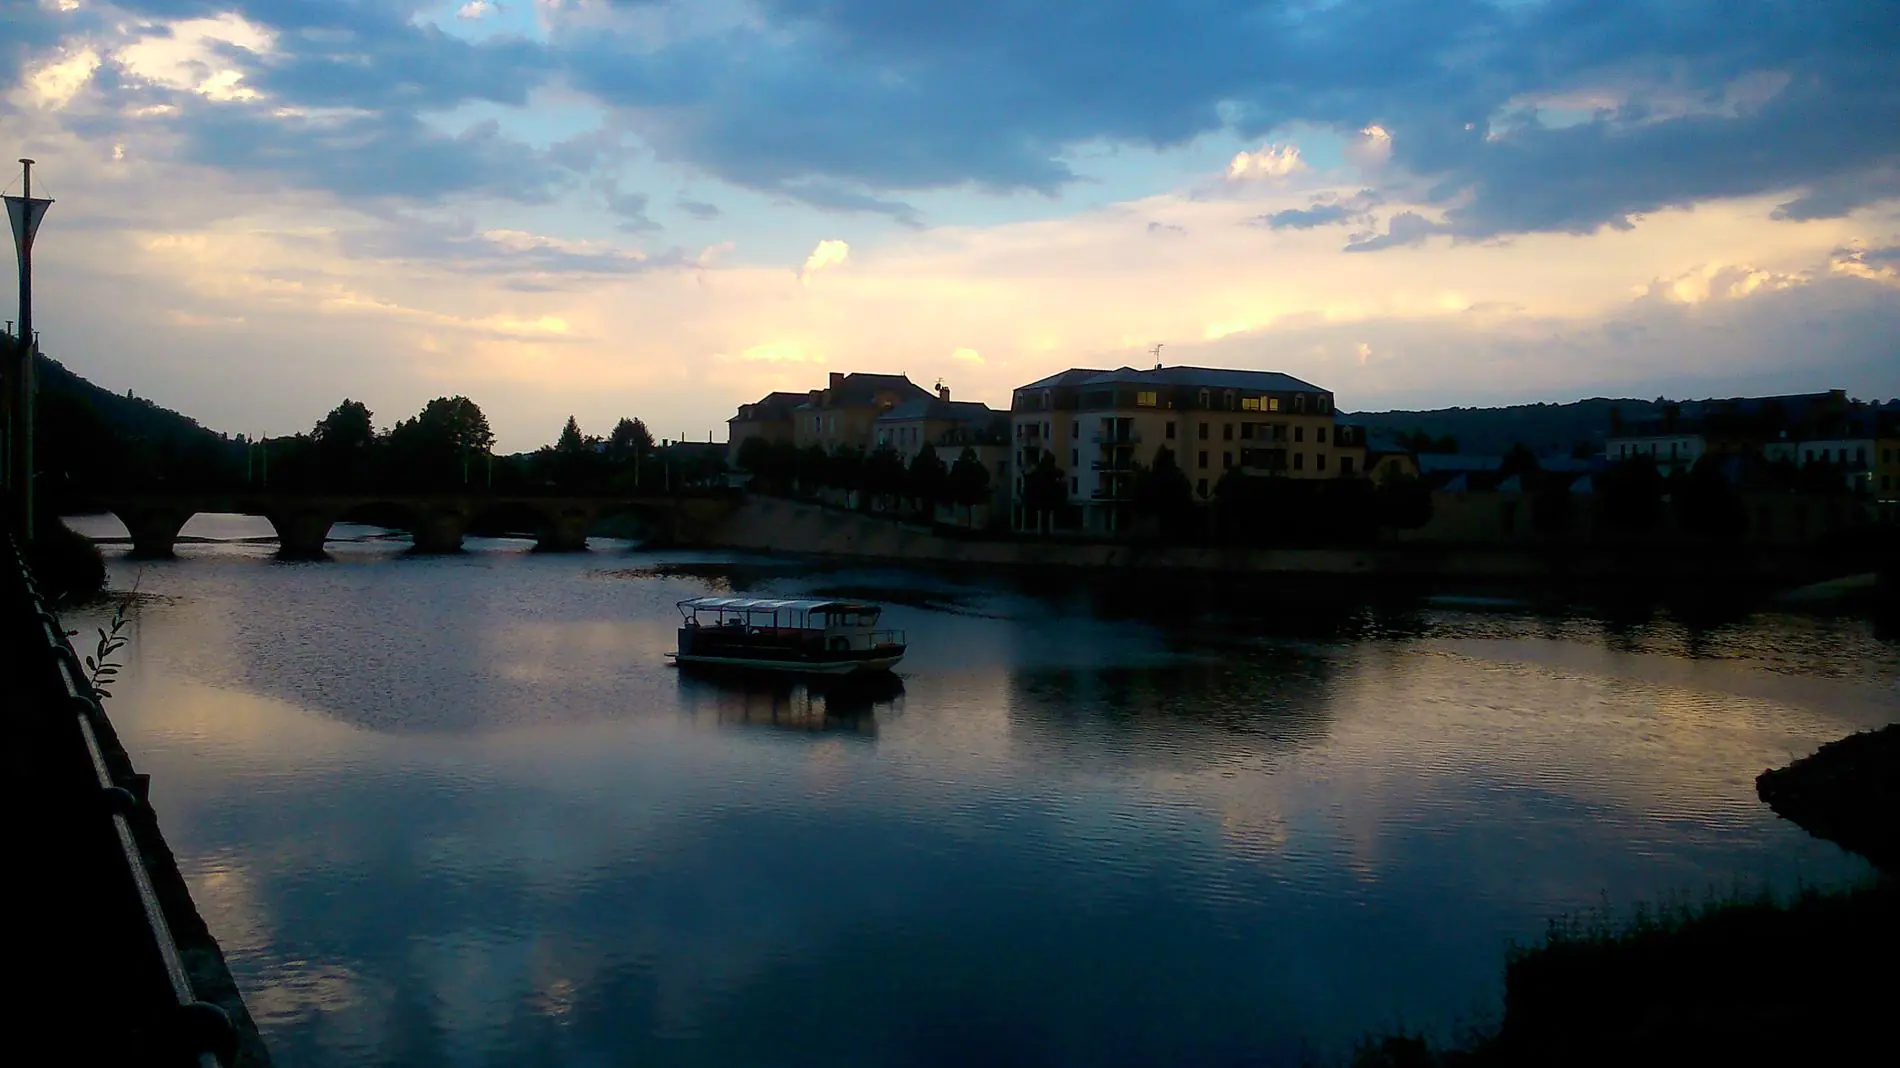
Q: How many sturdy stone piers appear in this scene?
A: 4